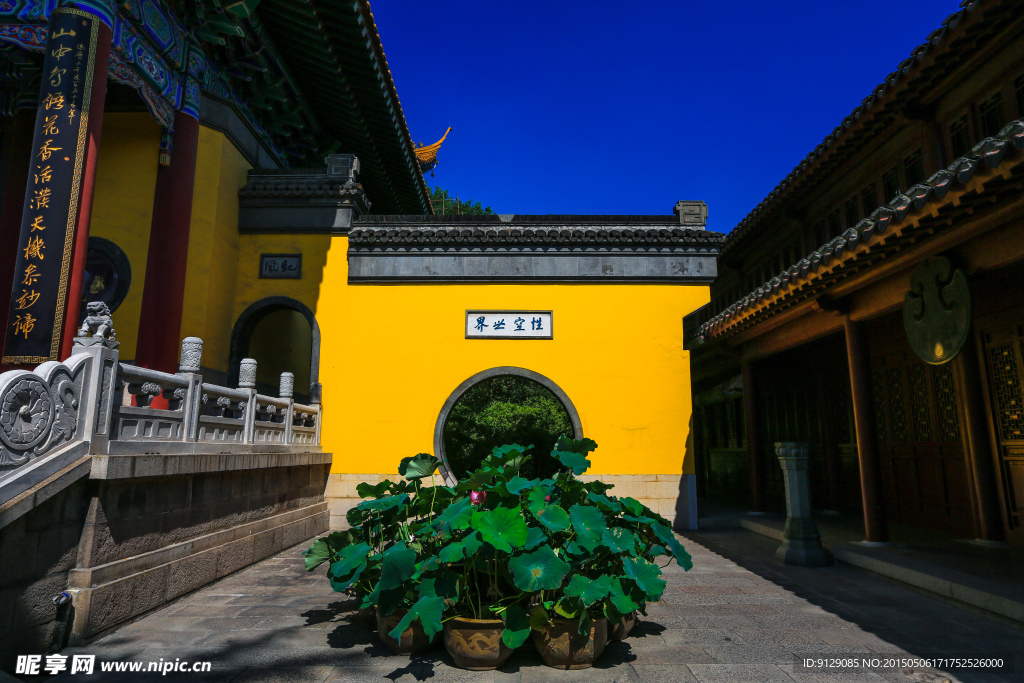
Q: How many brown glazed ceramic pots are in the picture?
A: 4